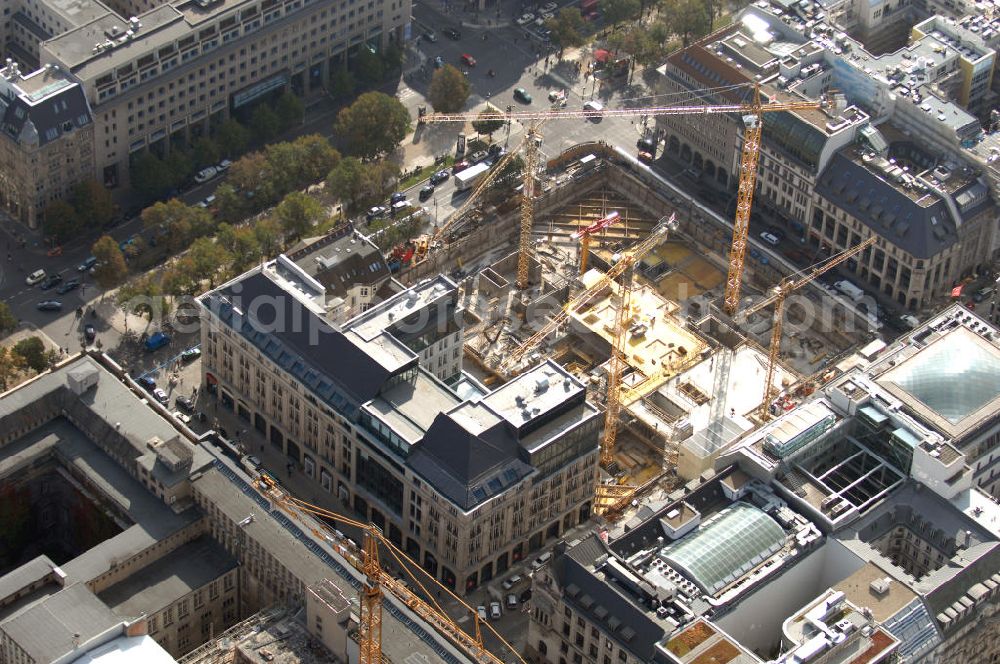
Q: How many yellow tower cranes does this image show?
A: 5